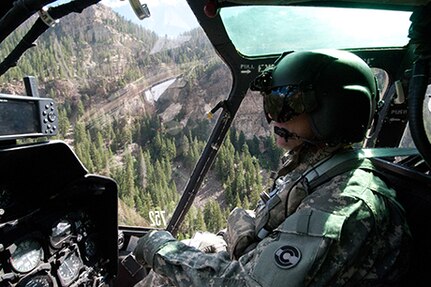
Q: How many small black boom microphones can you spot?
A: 1